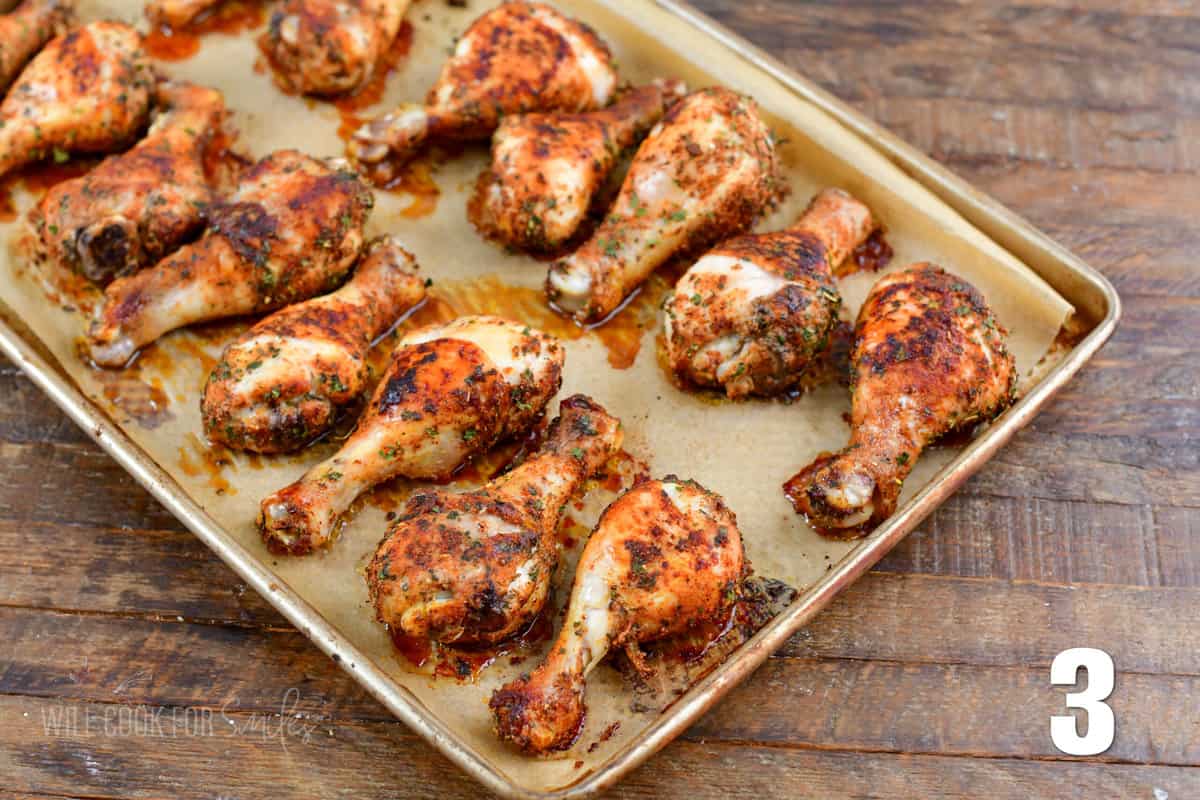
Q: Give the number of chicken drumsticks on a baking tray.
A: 15